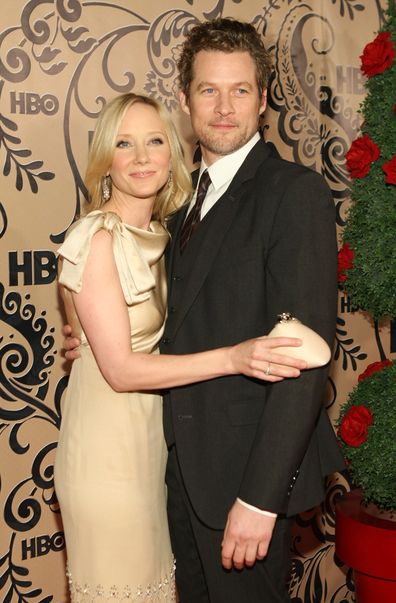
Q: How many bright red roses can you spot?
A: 6